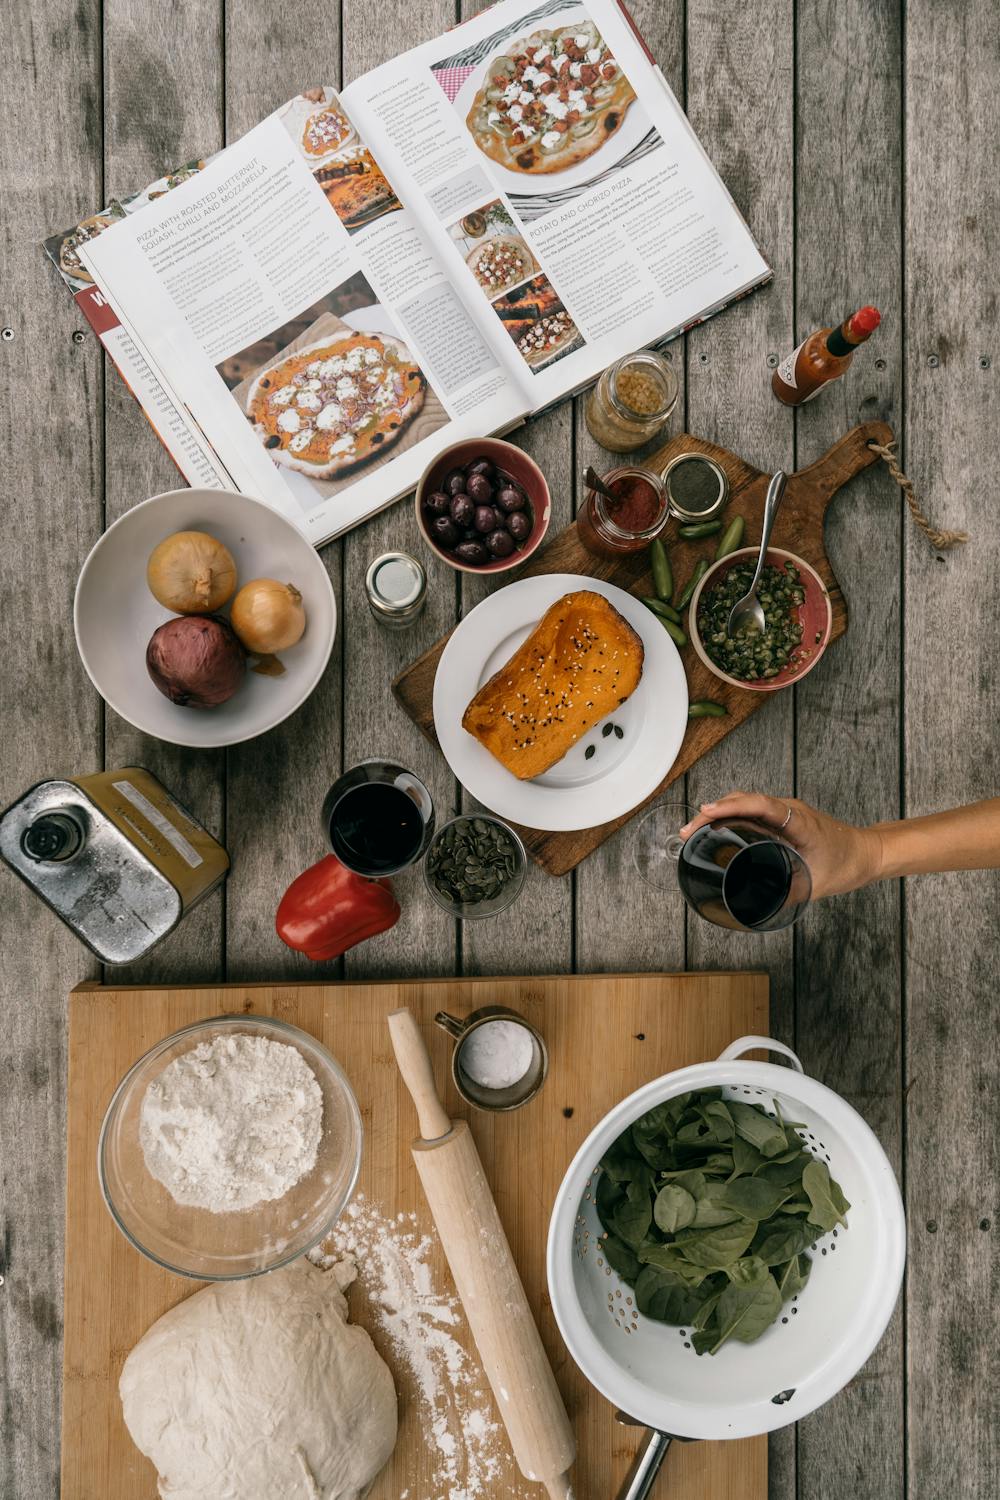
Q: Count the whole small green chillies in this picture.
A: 7